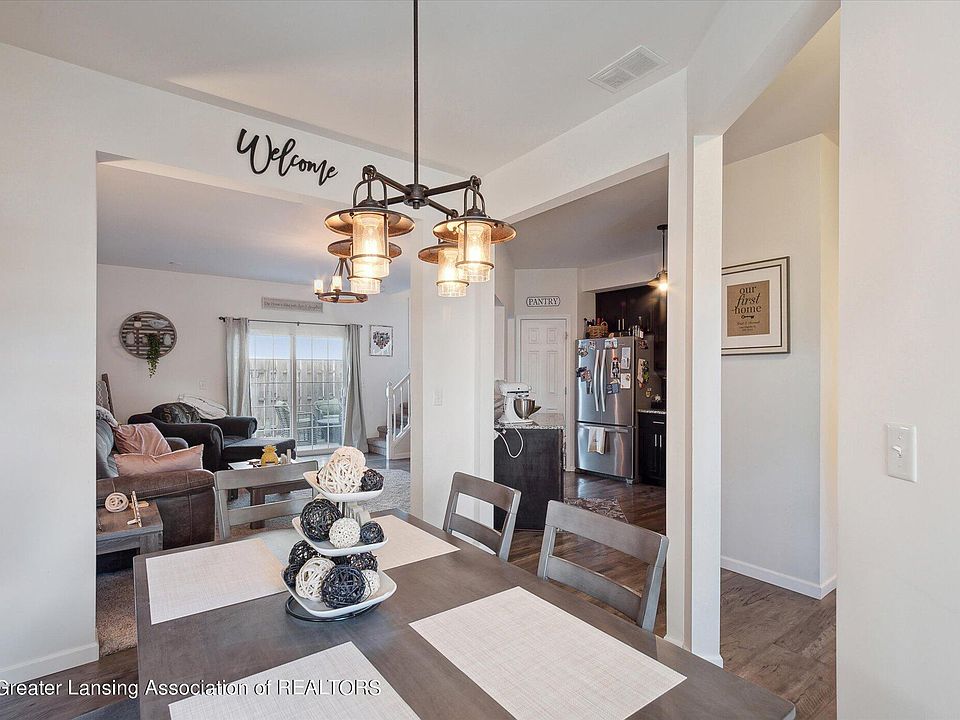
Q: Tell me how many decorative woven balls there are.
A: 12